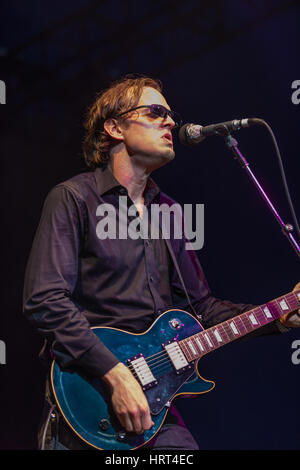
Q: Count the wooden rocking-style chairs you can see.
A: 0